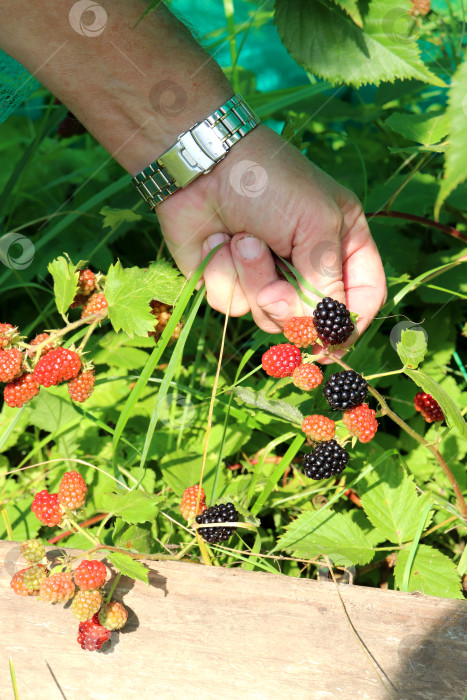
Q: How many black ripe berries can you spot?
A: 4